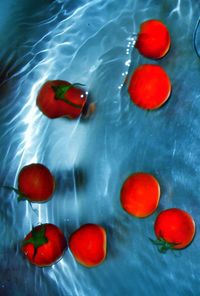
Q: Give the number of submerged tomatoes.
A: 8